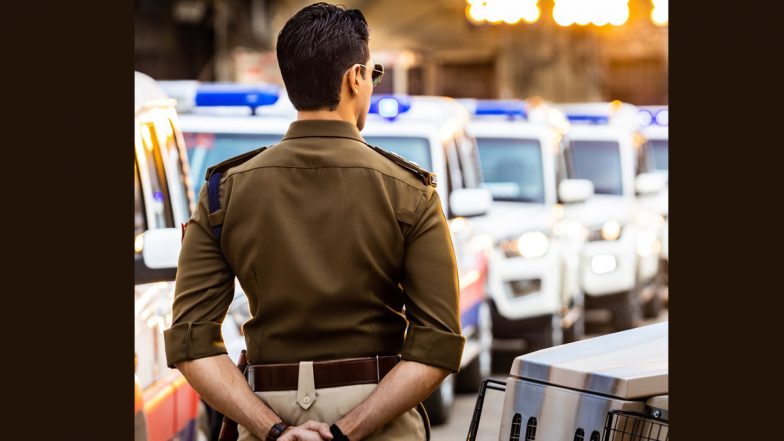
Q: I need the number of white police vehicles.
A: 6